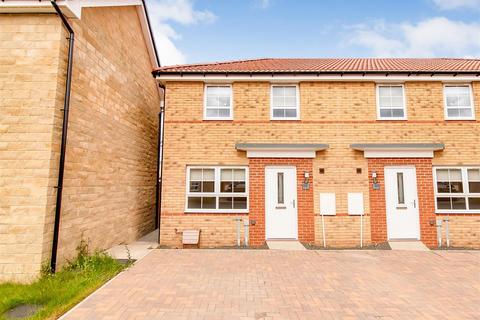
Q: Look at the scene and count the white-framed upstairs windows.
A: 4